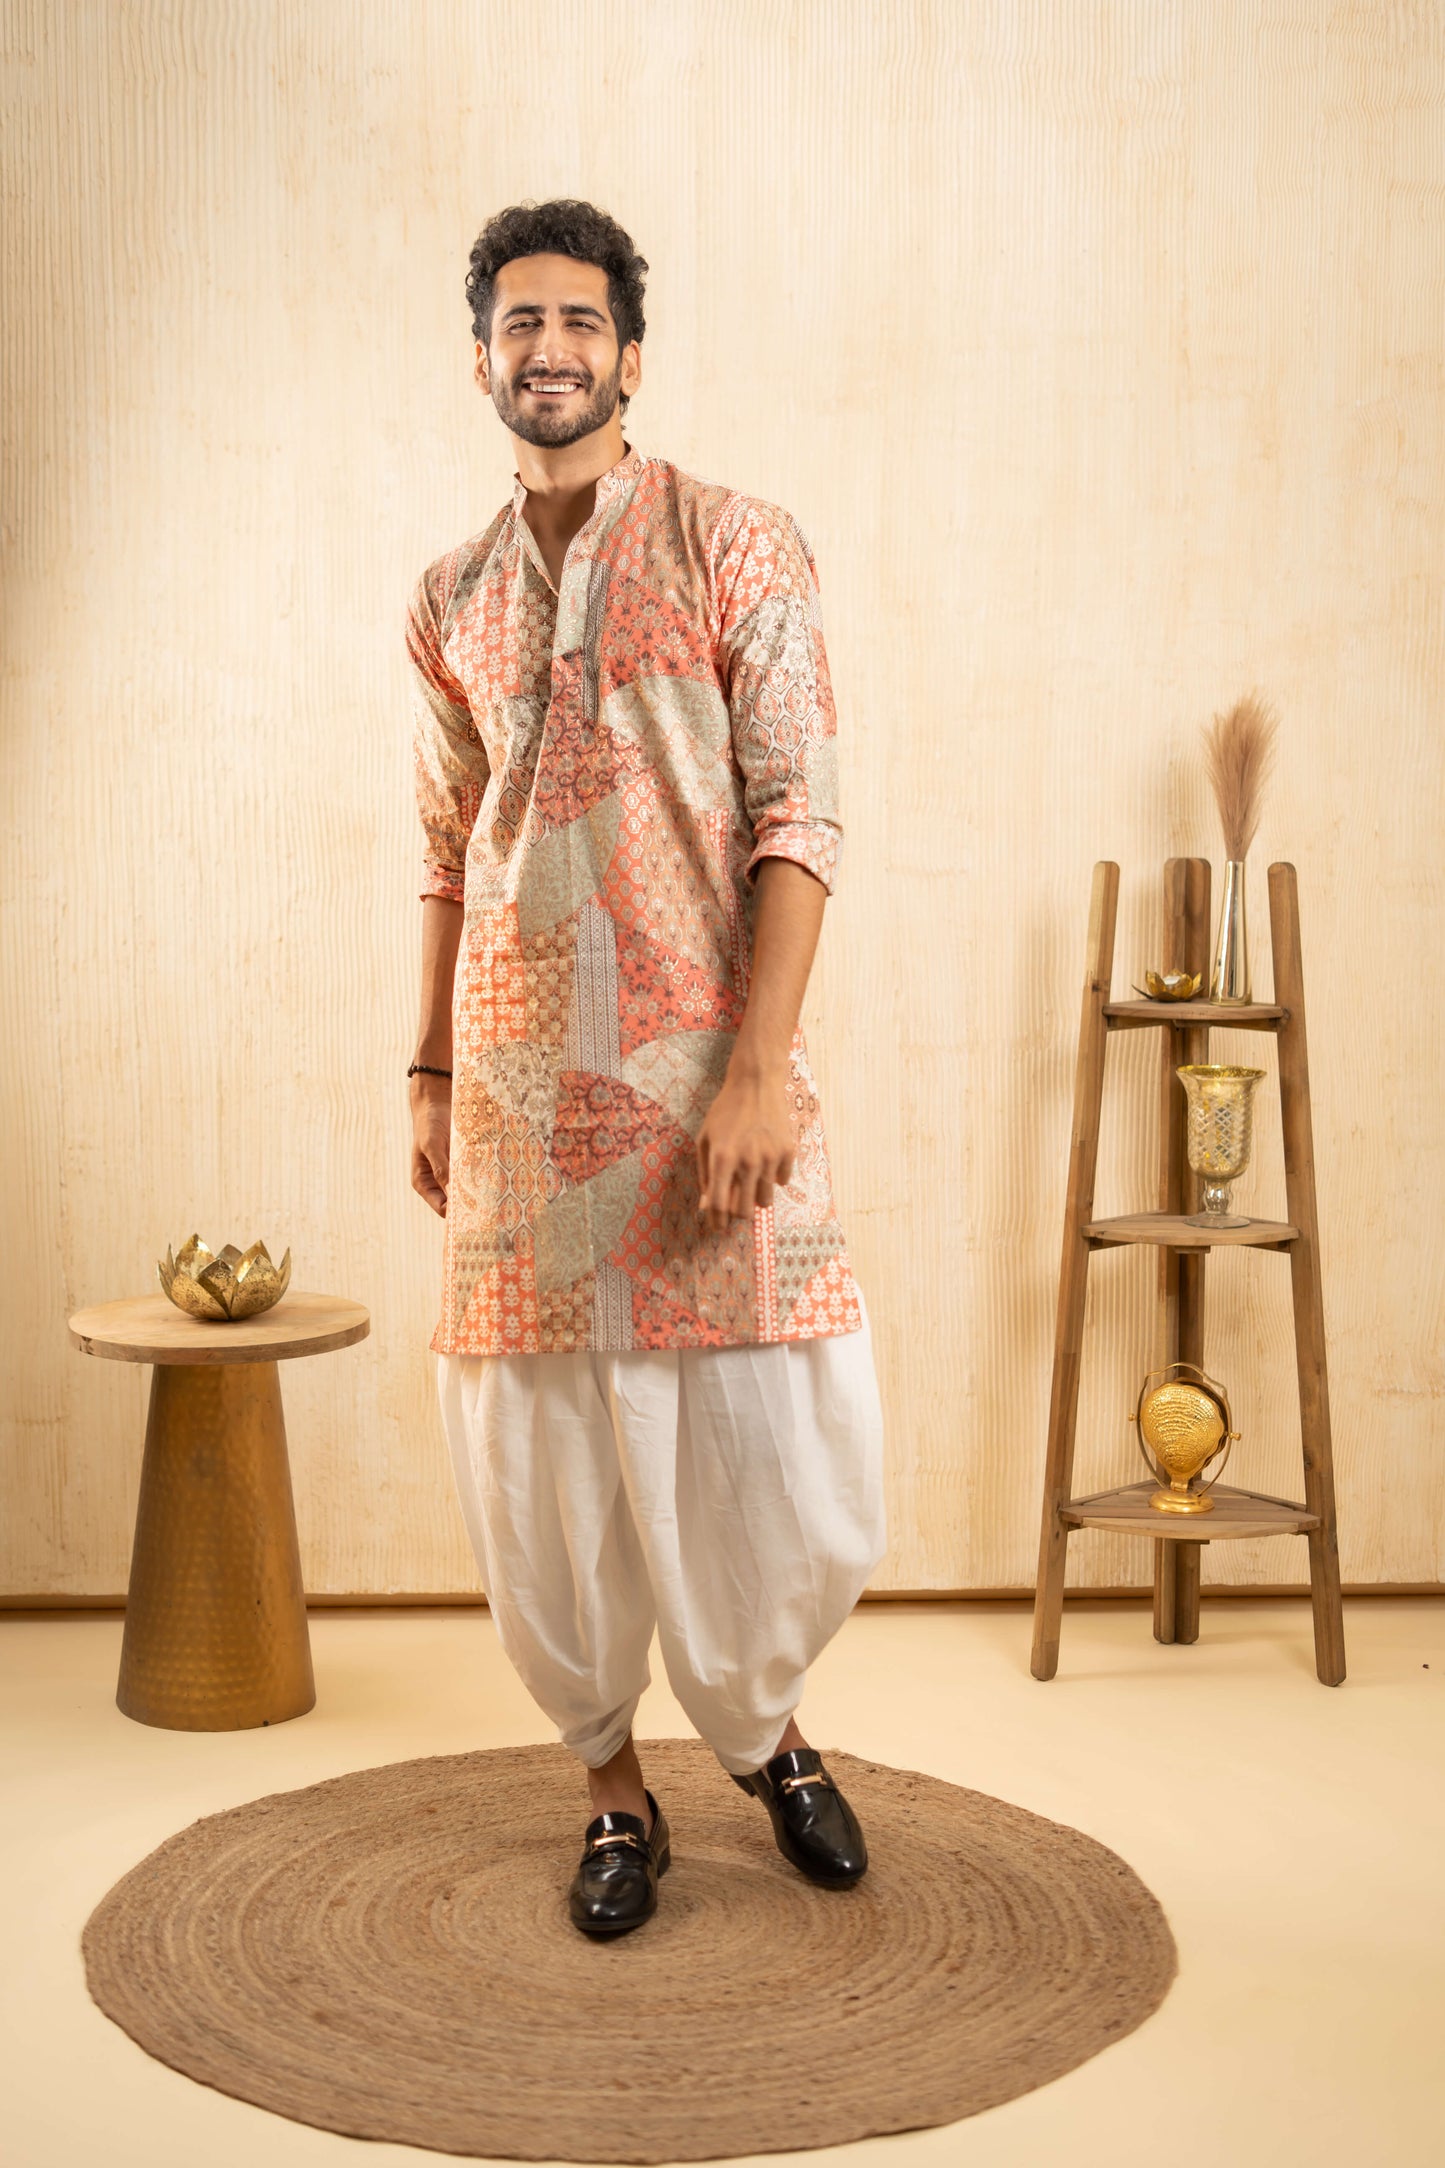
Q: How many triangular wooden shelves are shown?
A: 3